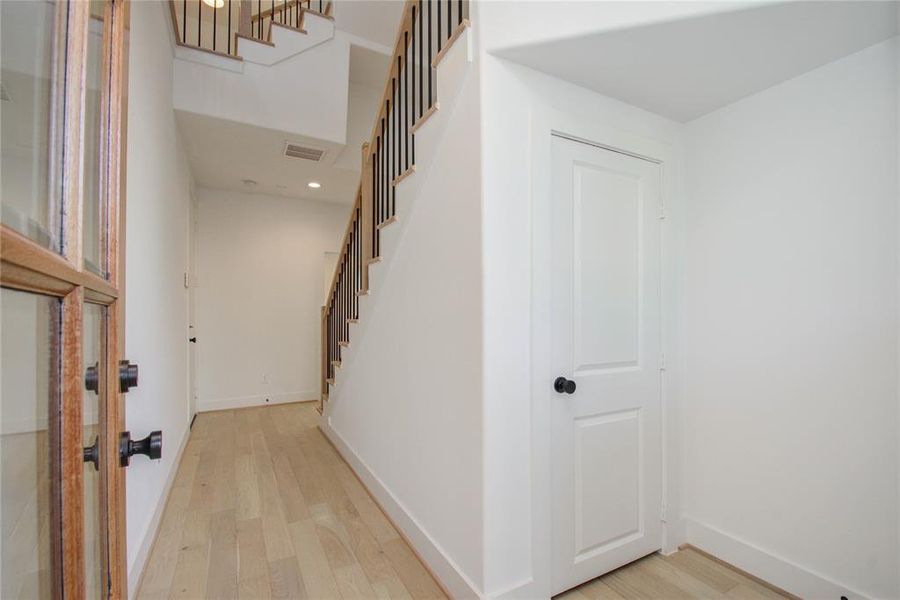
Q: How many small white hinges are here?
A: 3